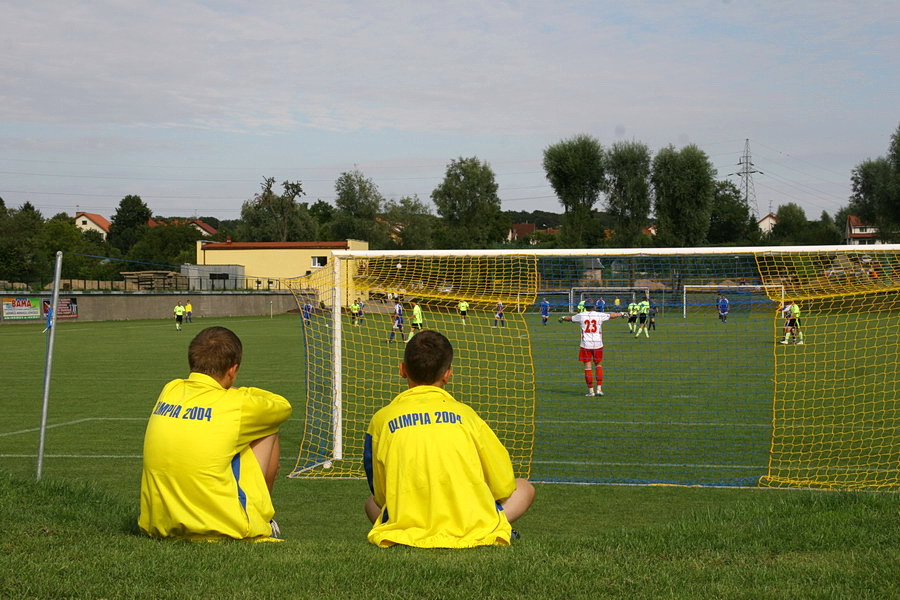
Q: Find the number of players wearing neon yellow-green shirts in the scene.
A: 8